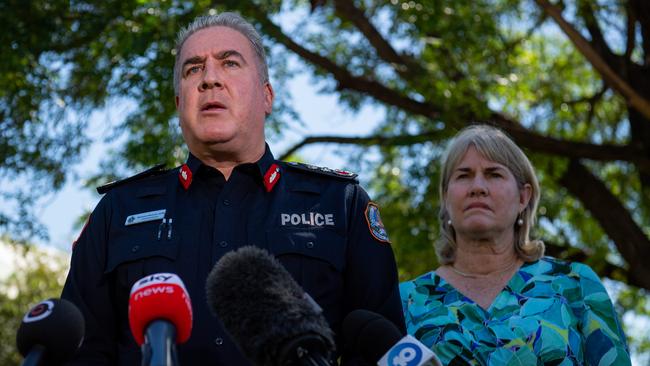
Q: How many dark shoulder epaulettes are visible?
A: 2